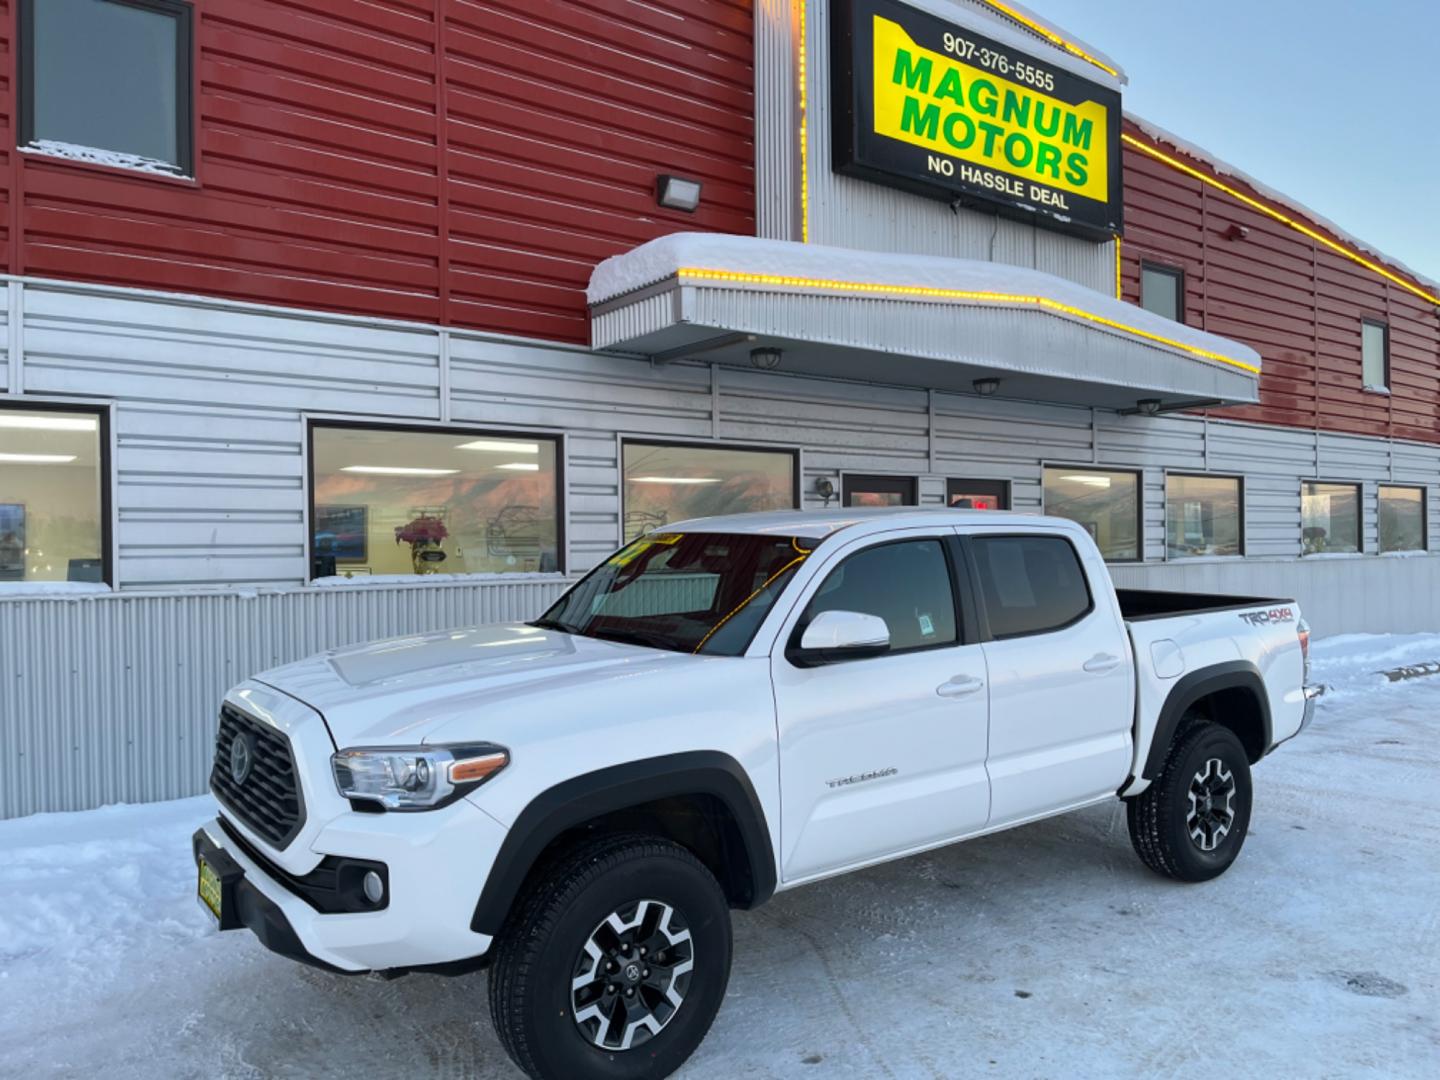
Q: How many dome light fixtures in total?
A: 3